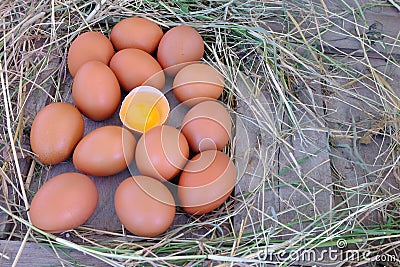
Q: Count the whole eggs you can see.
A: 13